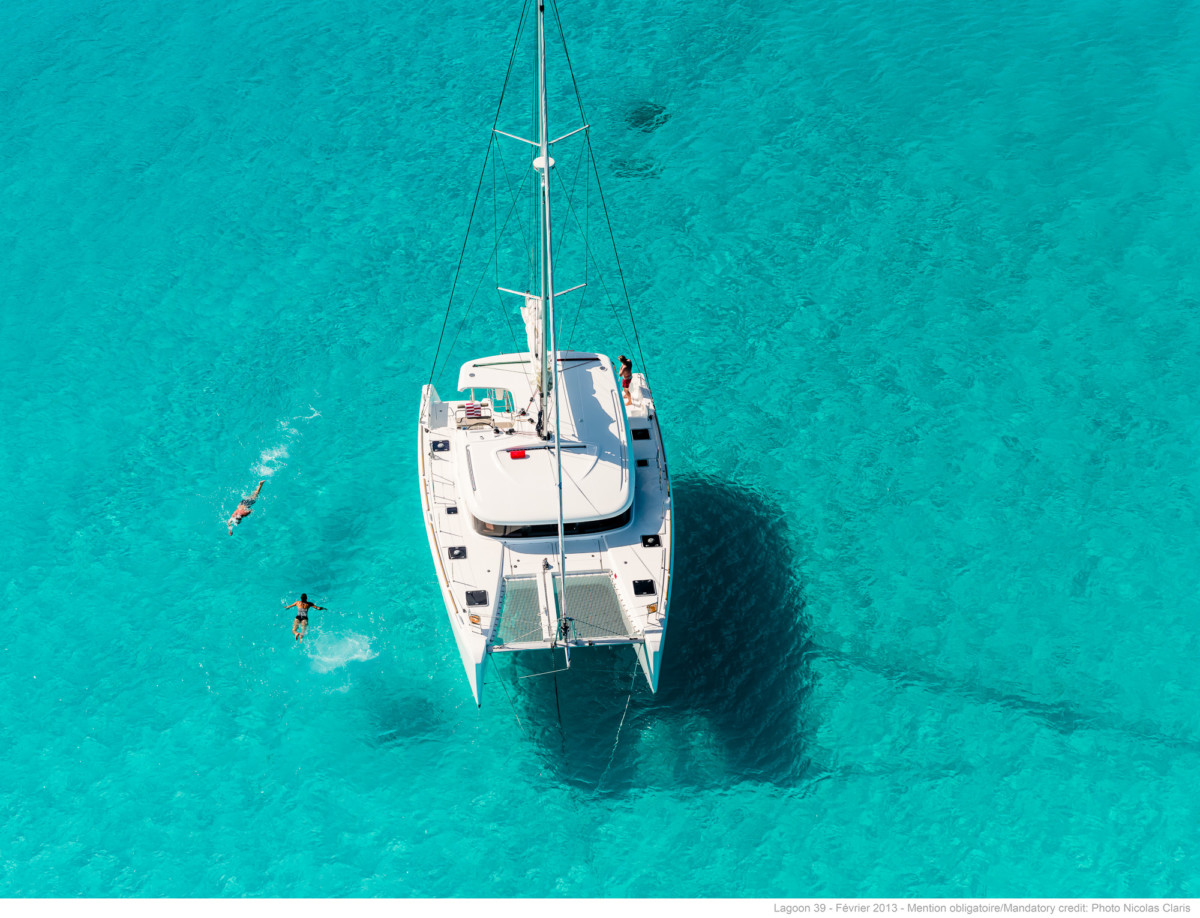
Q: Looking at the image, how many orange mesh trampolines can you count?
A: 0